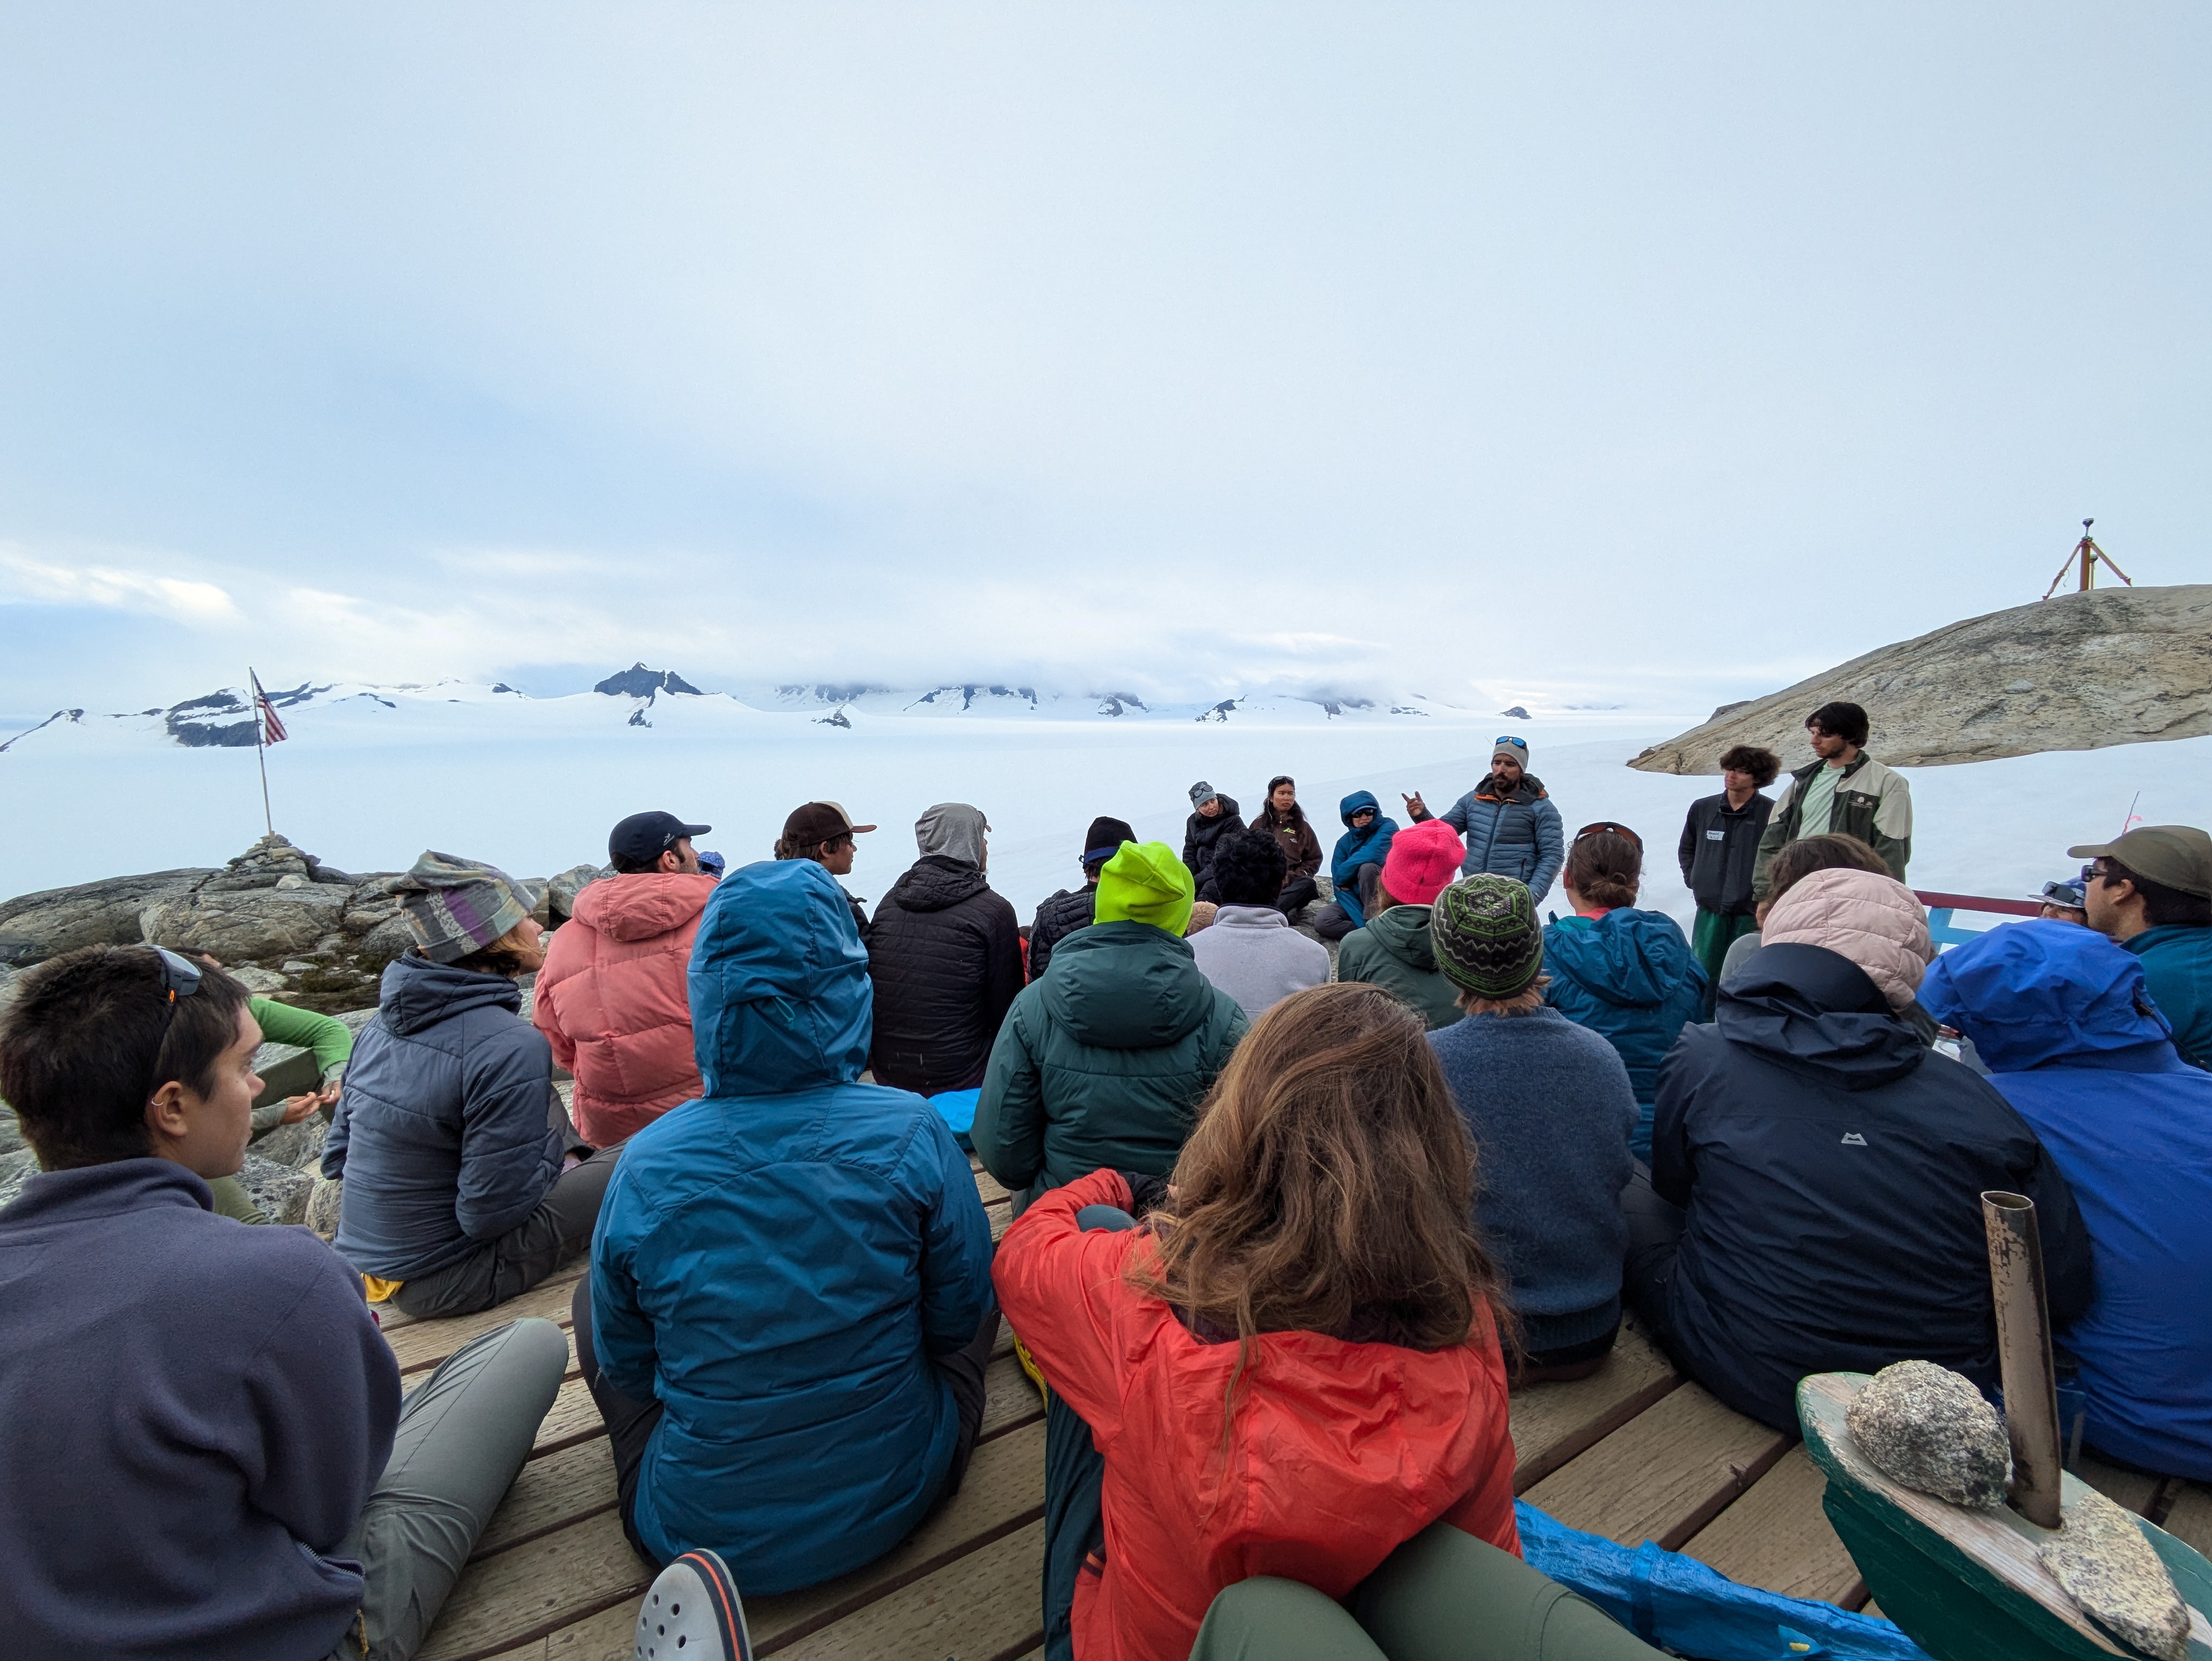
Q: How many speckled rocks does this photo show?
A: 2